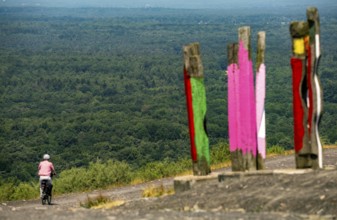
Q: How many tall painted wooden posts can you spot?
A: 6